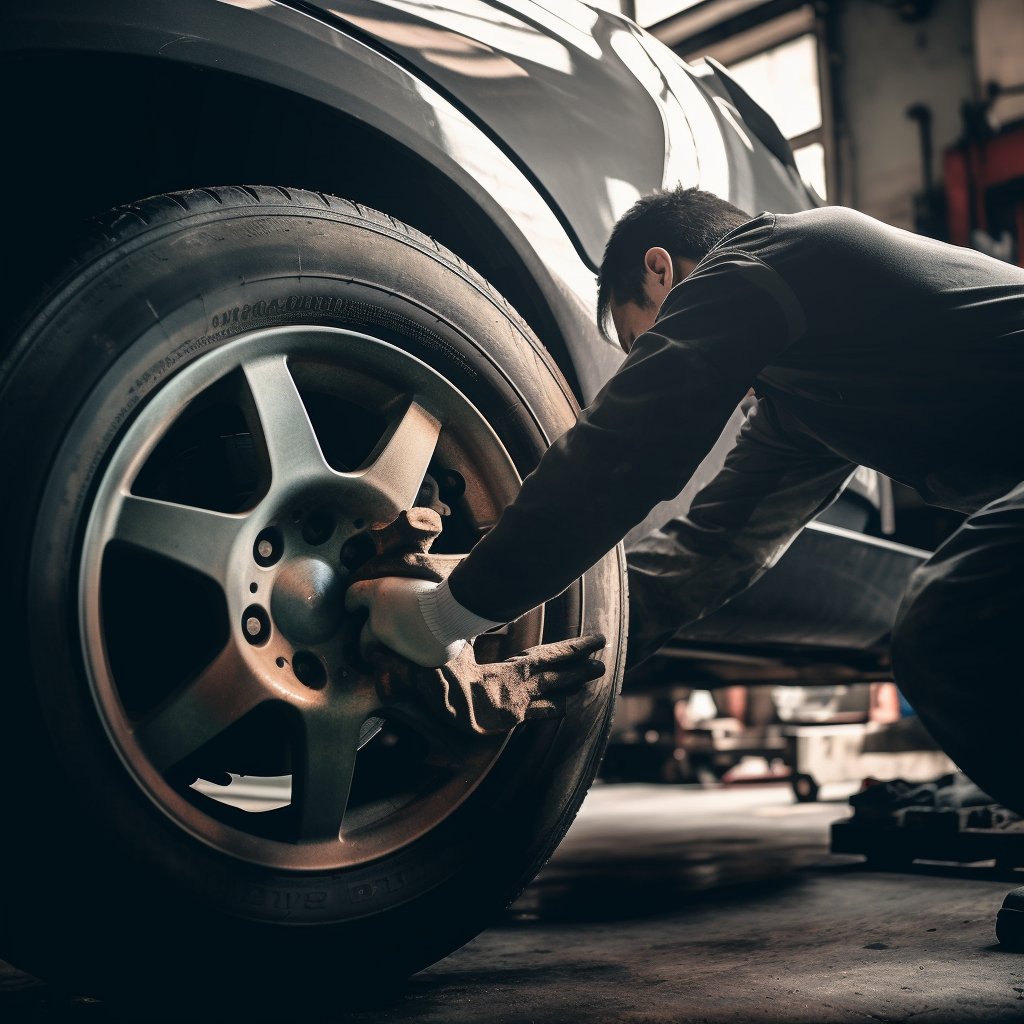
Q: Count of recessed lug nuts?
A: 5